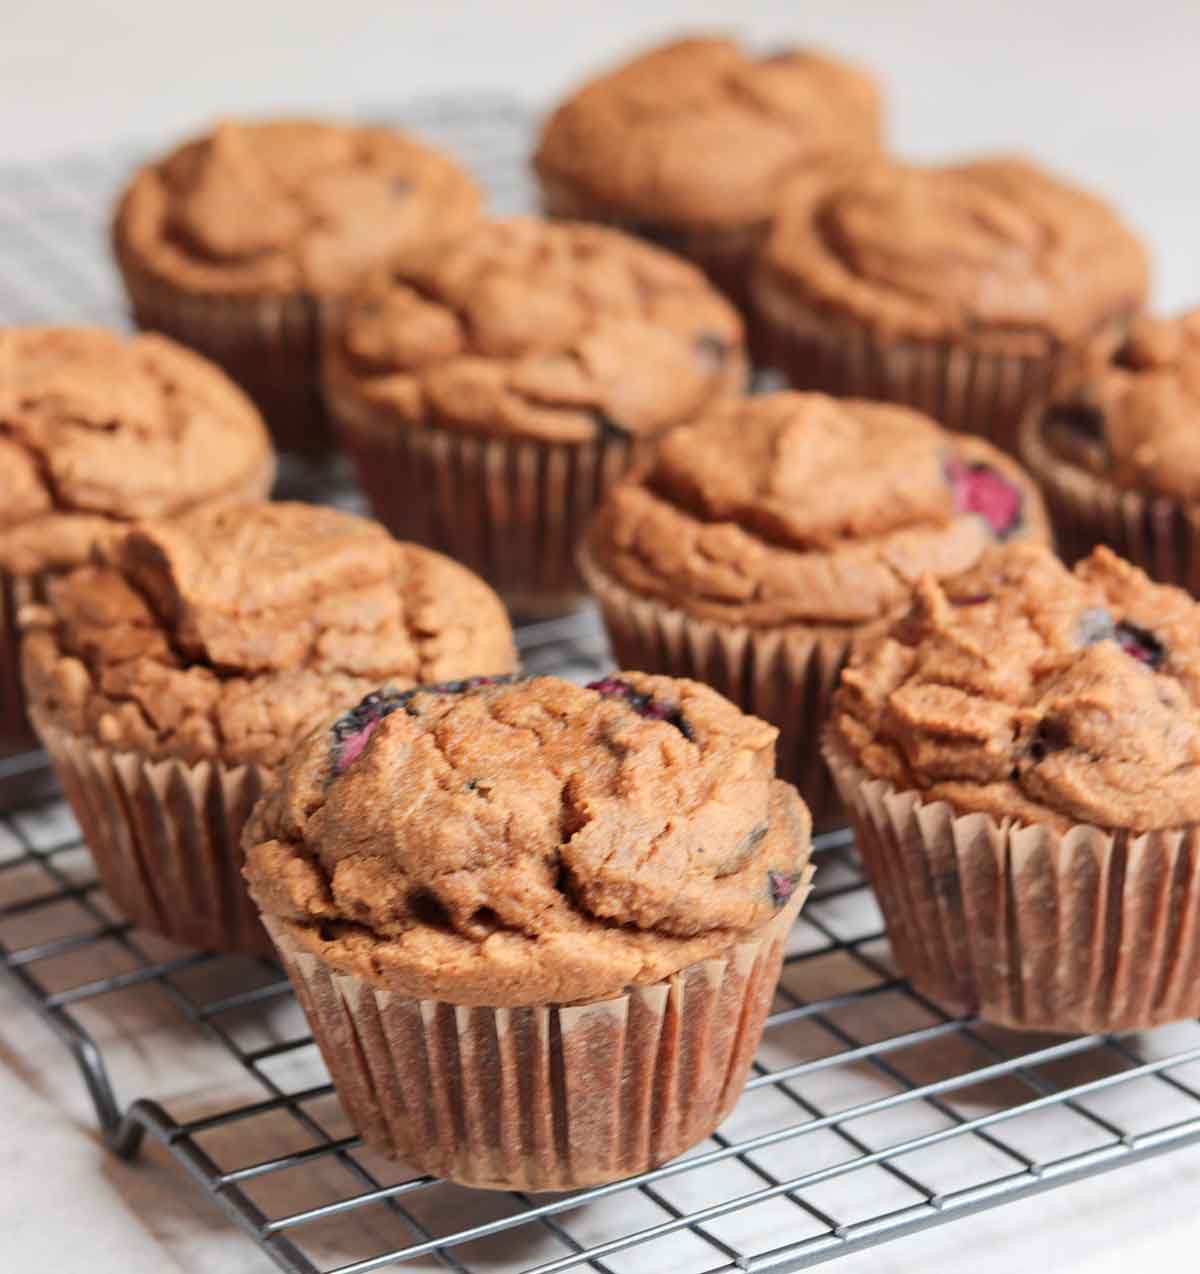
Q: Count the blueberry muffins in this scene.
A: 10